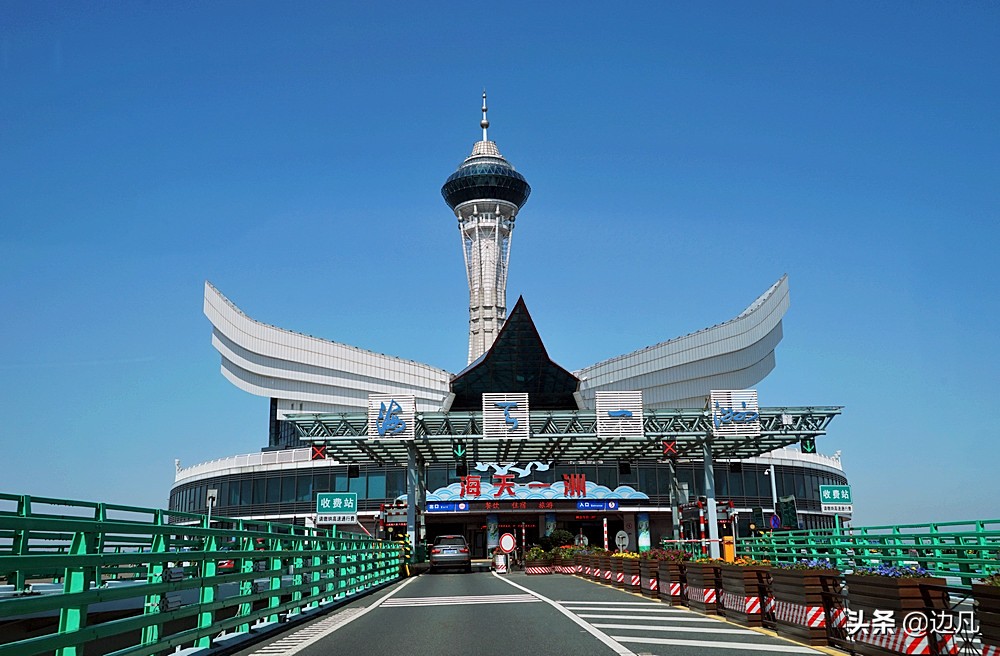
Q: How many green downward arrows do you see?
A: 2